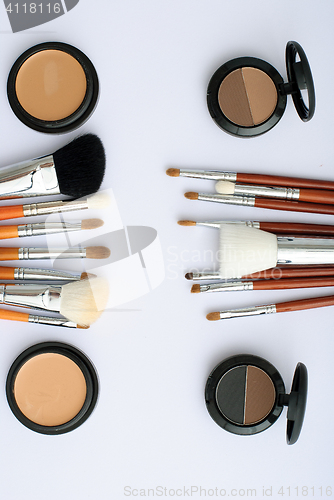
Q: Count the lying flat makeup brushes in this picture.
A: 15